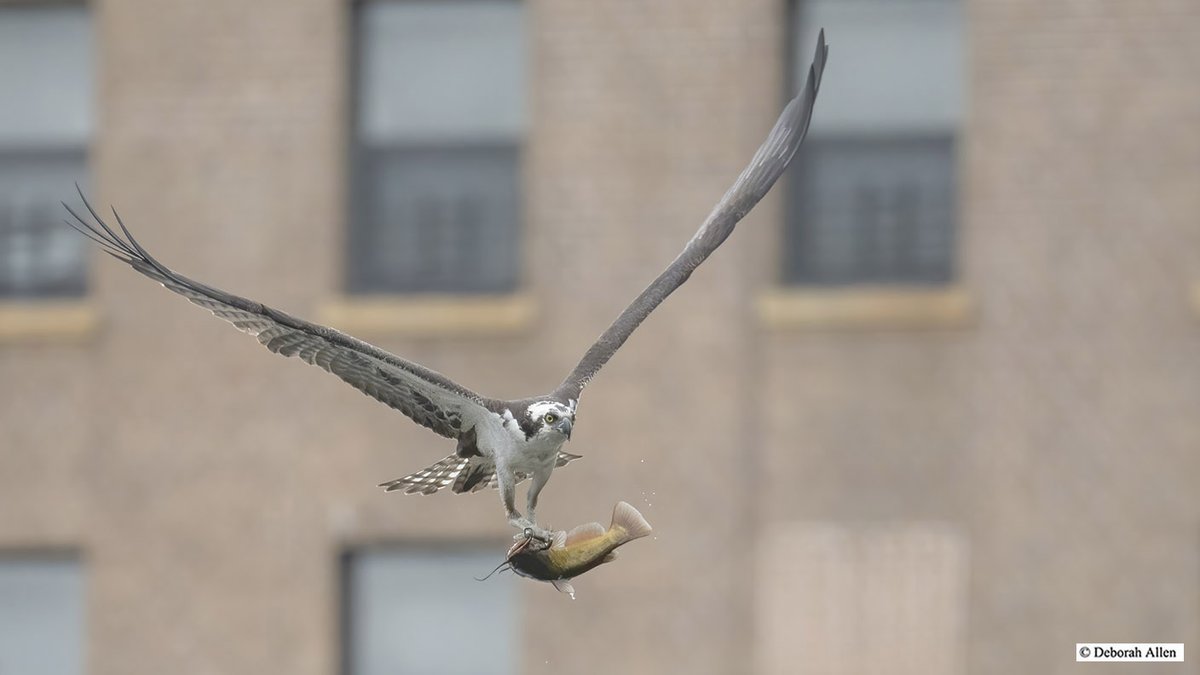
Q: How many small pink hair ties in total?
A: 0